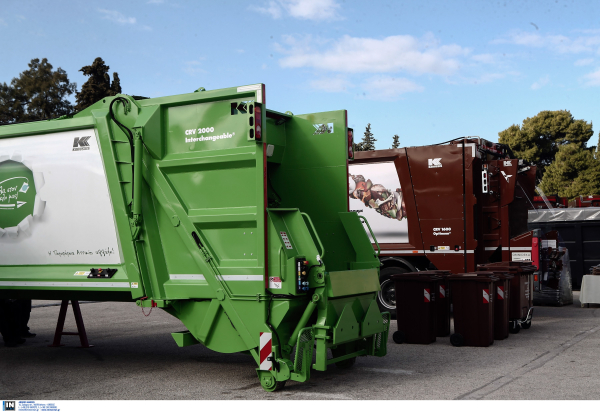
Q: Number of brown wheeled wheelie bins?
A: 5